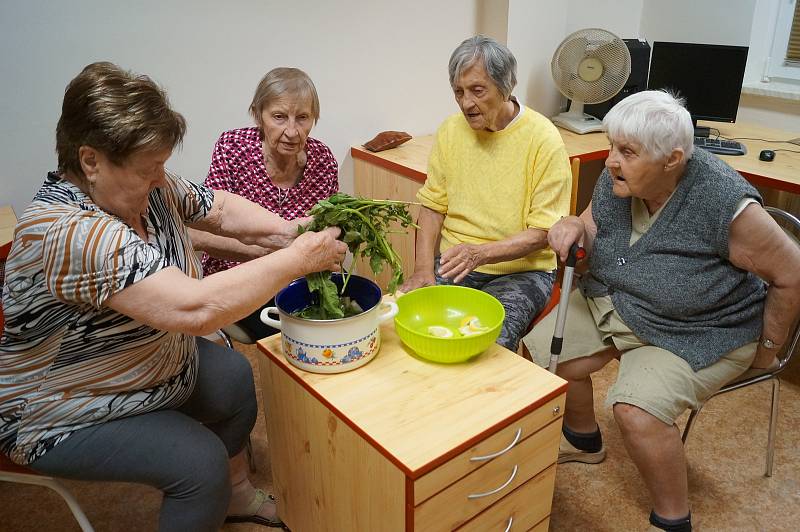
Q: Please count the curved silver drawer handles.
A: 3